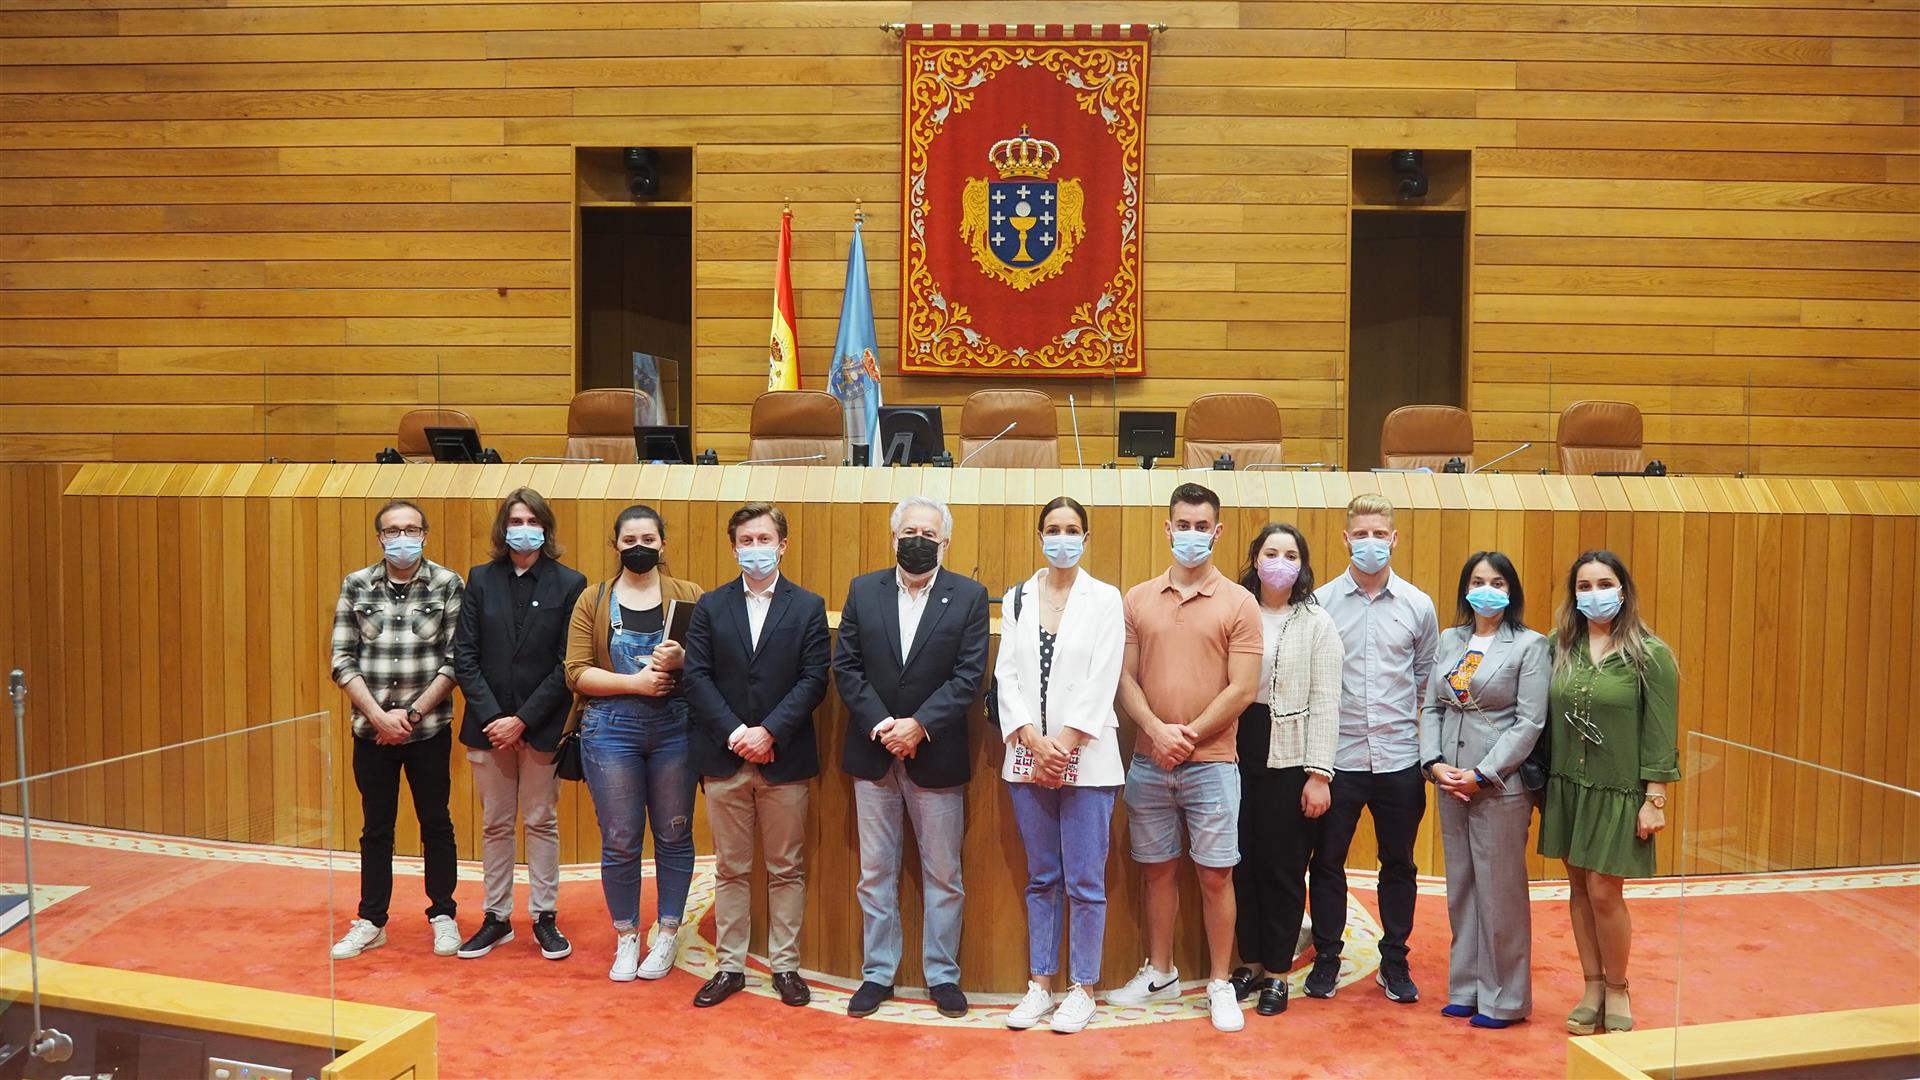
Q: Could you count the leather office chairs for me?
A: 7